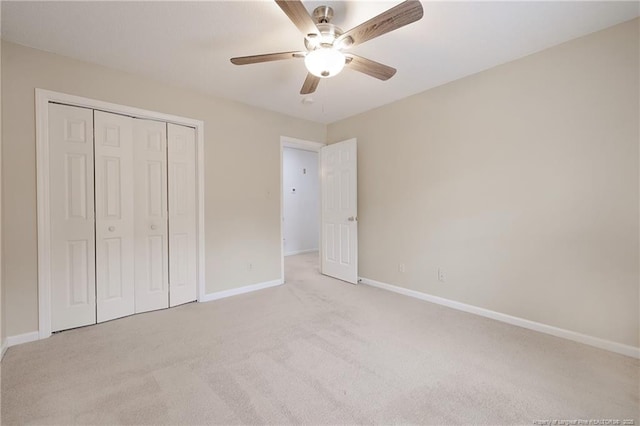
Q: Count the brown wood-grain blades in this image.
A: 5